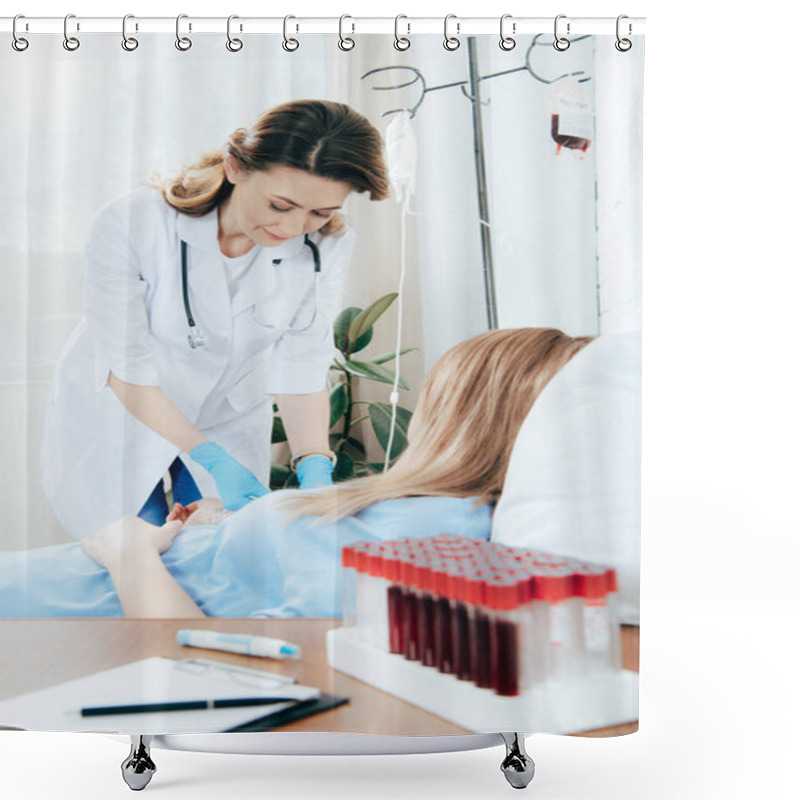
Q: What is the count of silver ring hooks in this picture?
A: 12